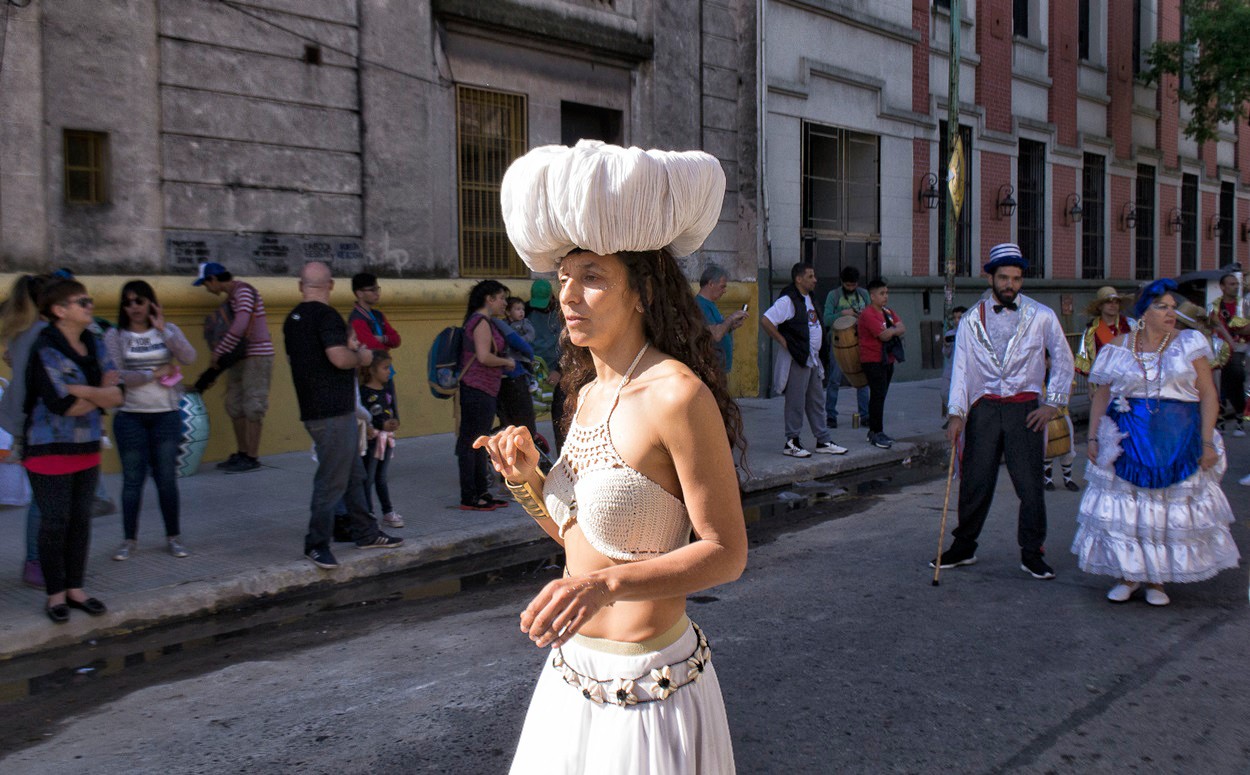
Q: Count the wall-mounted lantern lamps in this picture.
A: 6